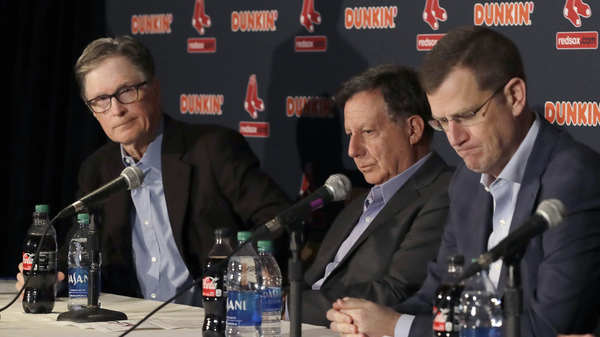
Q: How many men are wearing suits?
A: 3